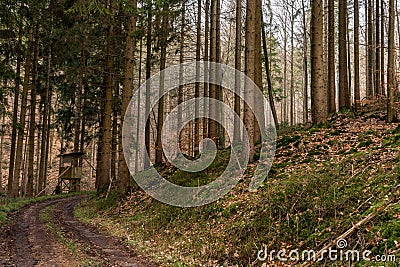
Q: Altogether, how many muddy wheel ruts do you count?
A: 2